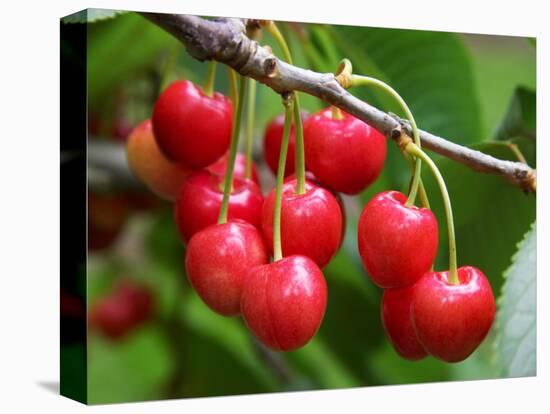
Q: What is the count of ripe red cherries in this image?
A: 11